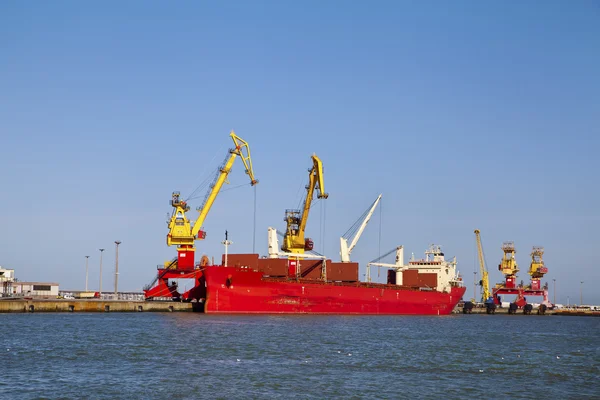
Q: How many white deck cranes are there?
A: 3